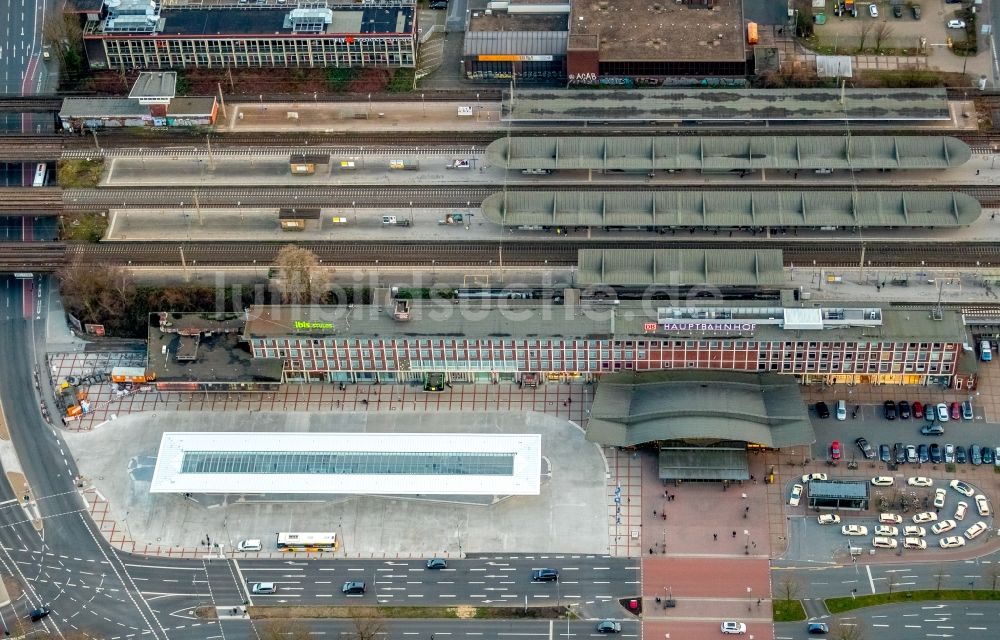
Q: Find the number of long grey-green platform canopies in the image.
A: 4